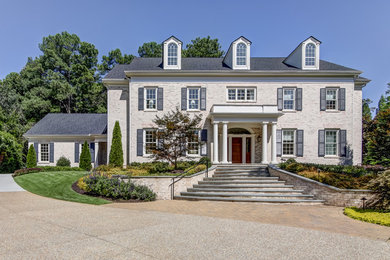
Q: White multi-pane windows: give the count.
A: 14